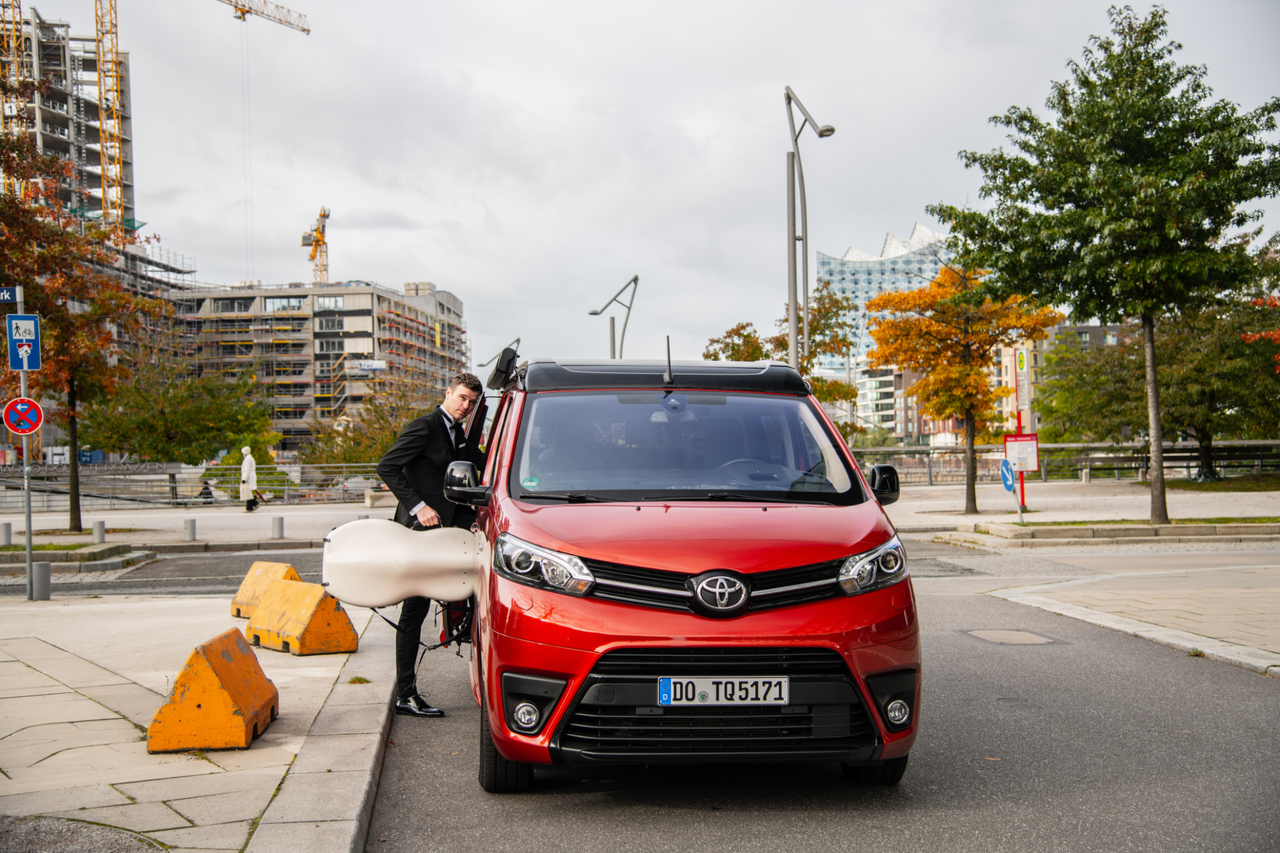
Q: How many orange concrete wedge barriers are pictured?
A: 3